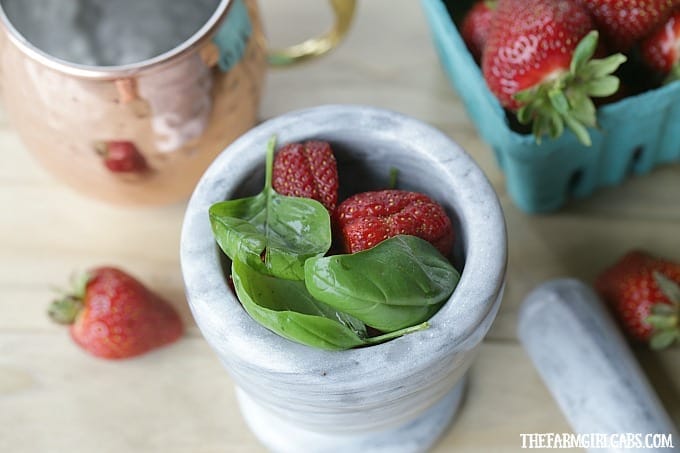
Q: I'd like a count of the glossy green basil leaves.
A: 3